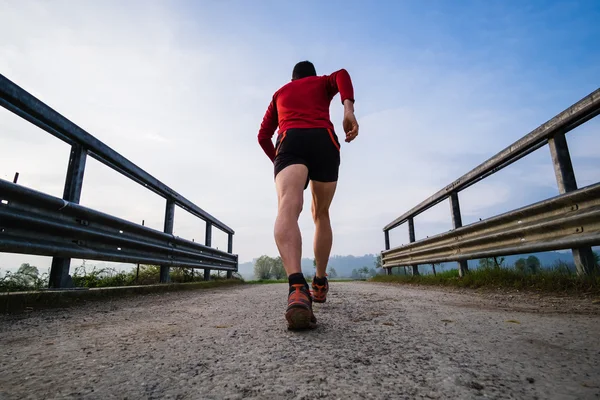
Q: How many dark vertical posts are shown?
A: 8